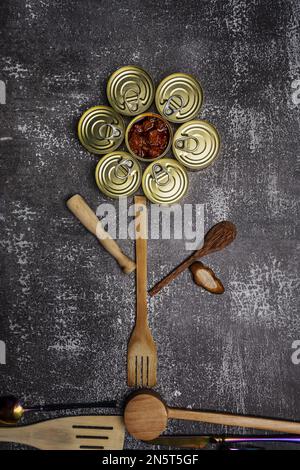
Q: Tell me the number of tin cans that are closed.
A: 6